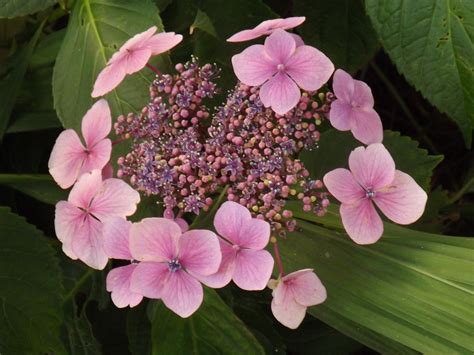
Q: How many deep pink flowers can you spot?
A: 11